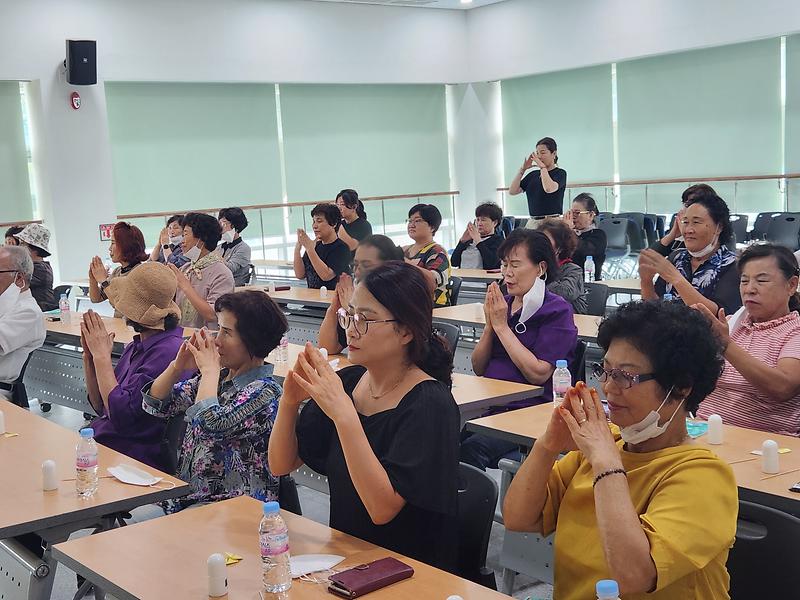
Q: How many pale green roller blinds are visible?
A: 6